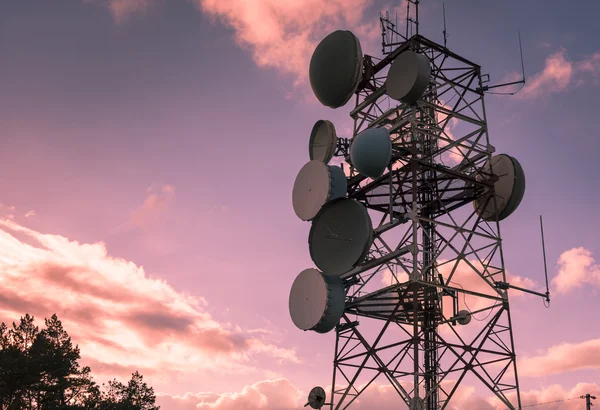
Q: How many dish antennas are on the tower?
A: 10